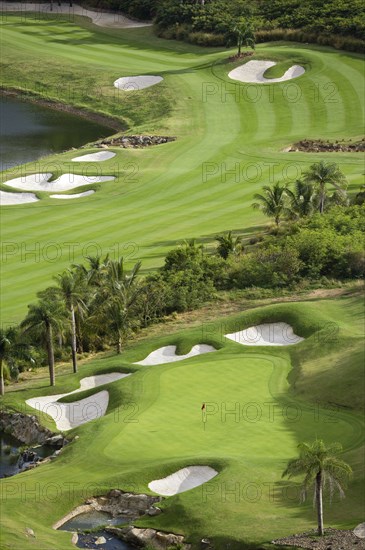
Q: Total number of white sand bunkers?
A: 11